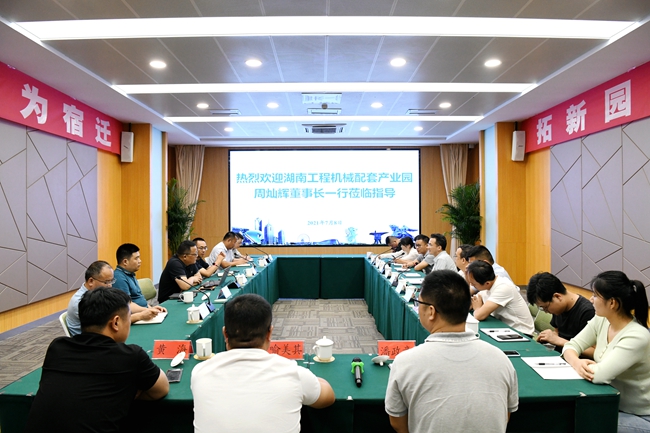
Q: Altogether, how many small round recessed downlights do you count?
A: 12